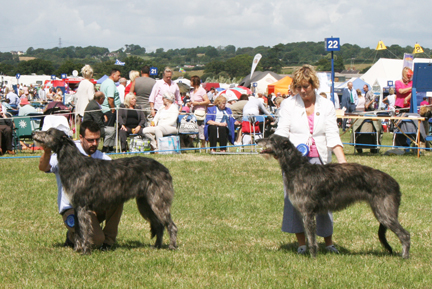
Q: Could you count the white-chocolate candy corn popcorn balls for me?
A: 0